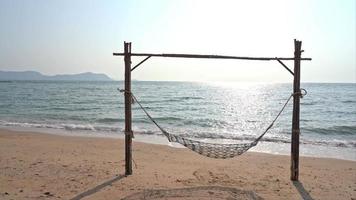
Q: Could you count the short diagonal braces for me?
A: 2